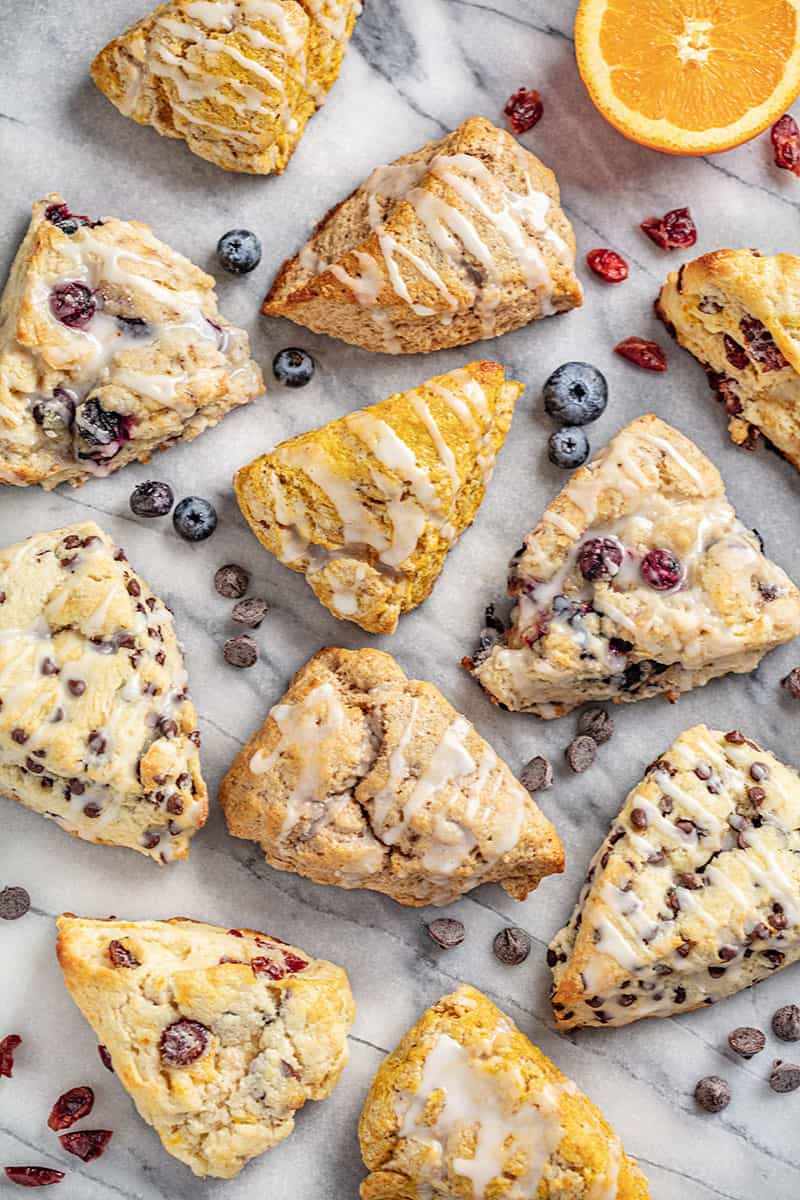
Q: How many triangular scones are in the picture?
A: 11